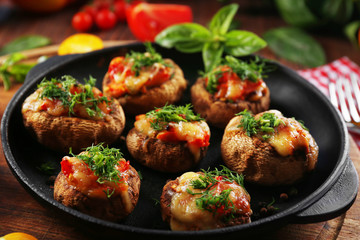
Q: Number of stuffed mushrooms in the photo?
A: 7